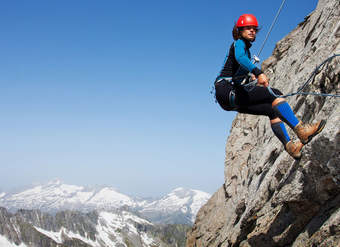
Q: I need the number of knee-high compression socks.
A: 2